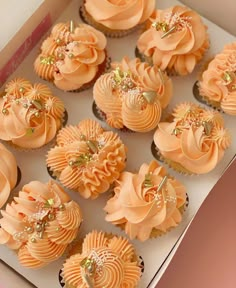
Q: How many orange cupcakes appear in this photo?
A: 12